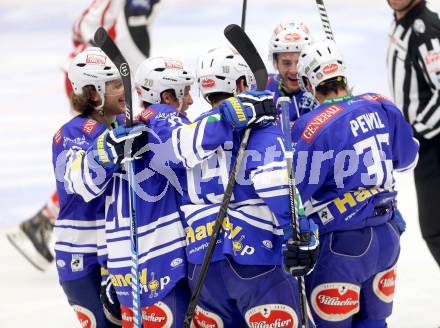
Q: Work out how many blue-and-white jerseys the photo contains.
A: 5